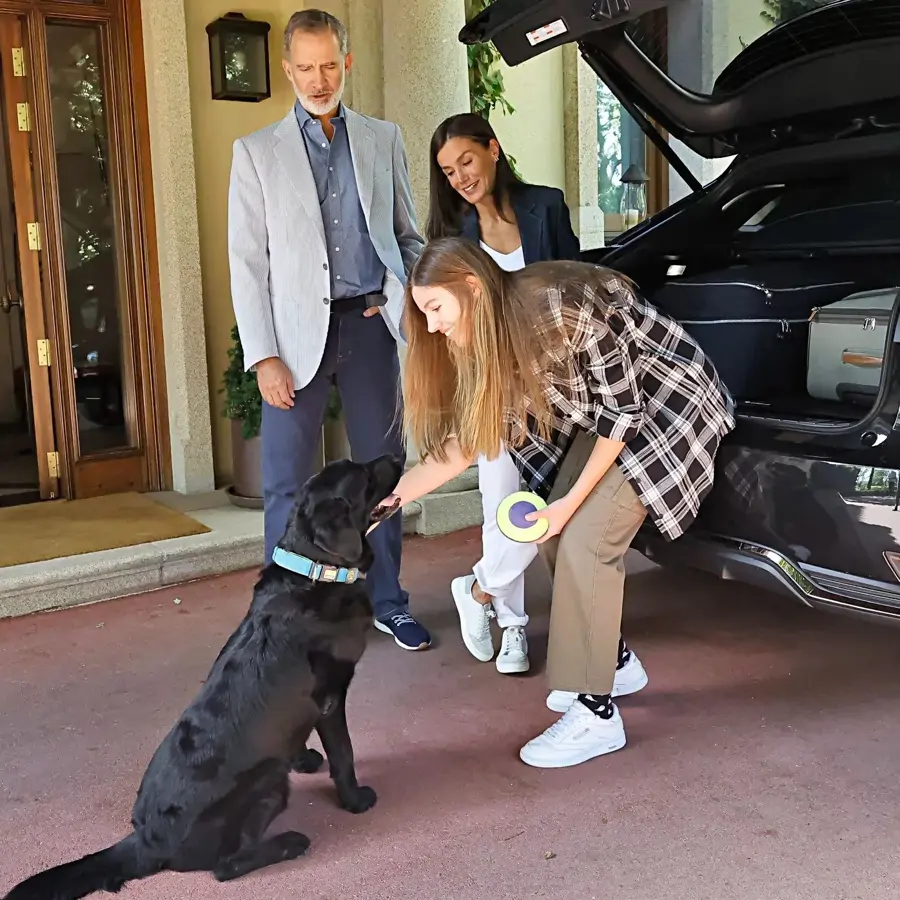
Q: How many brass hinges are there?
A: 5